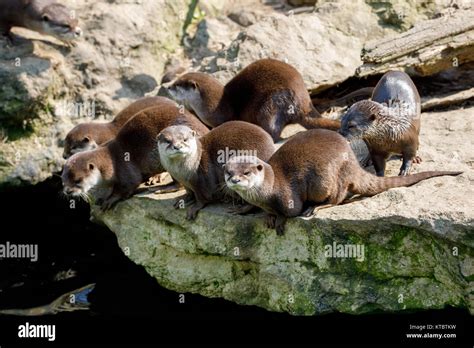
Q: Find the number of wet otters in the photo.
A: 1